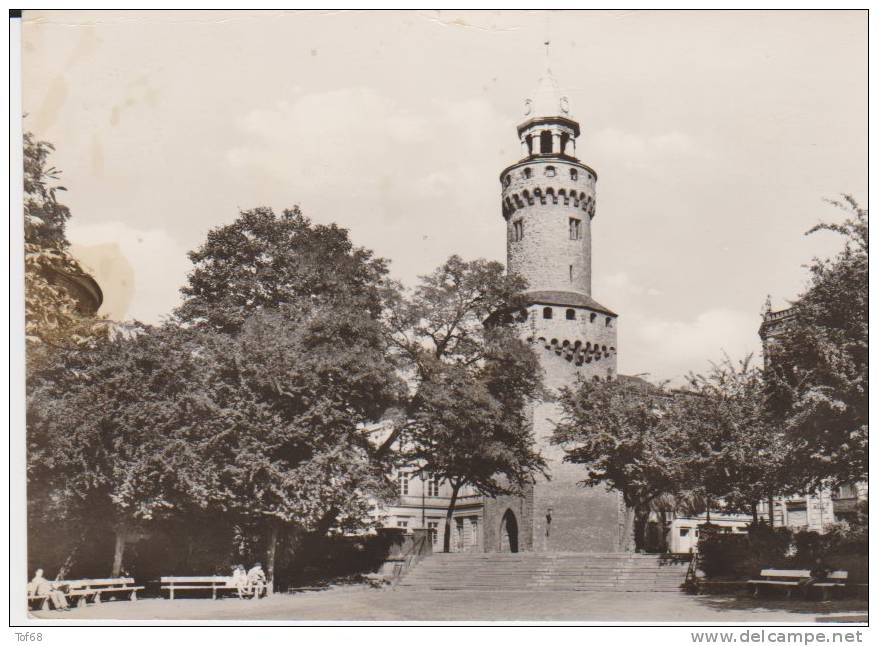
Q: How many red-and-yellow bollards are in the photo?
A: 0